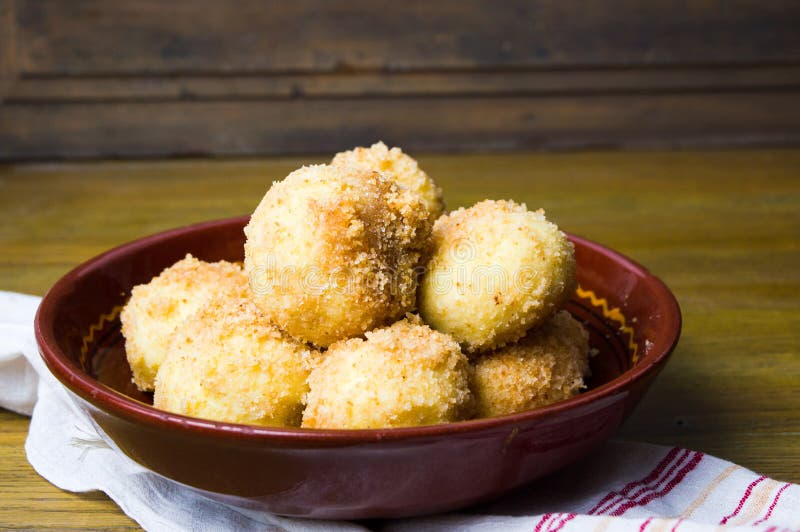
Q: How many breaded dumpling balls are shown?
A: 7